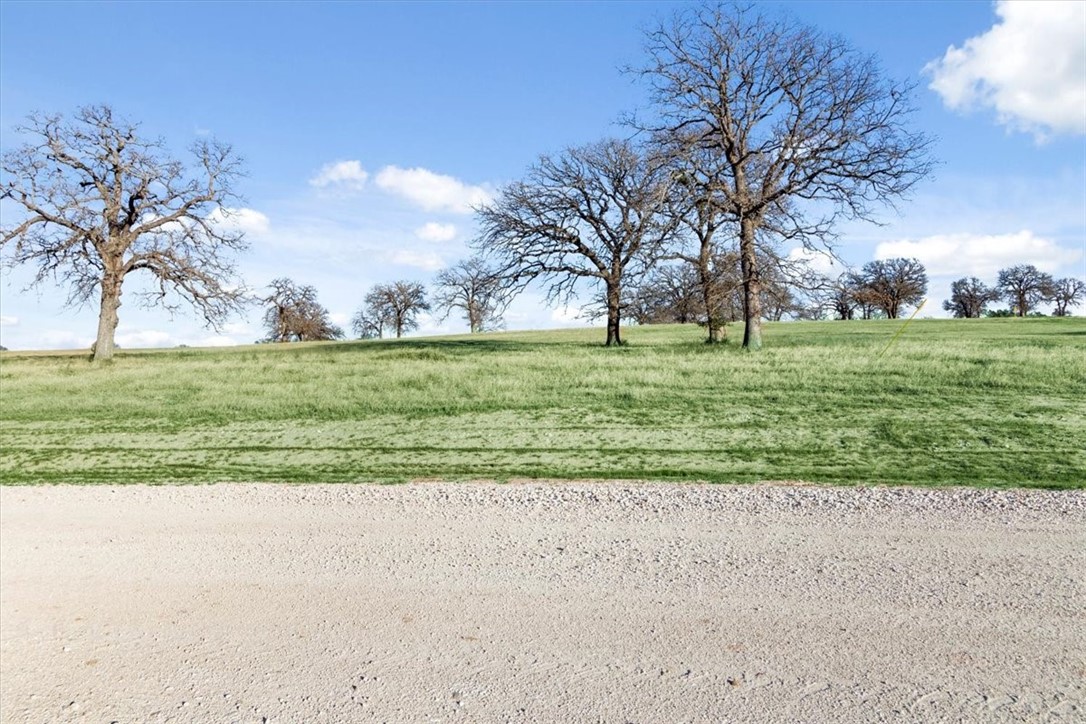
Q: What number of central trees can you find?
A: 3